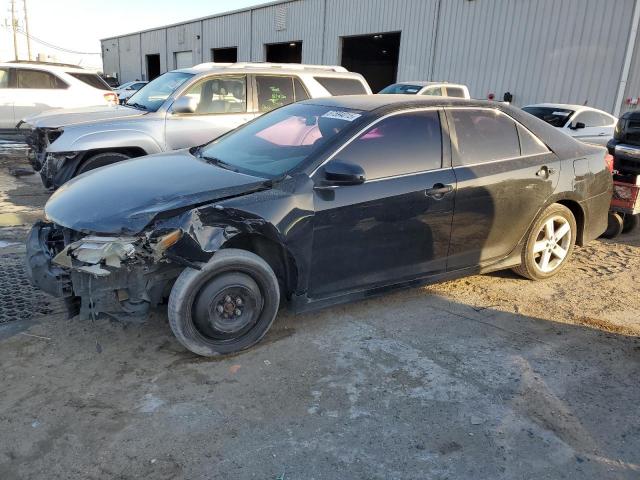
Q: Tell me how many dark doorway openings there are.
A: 4